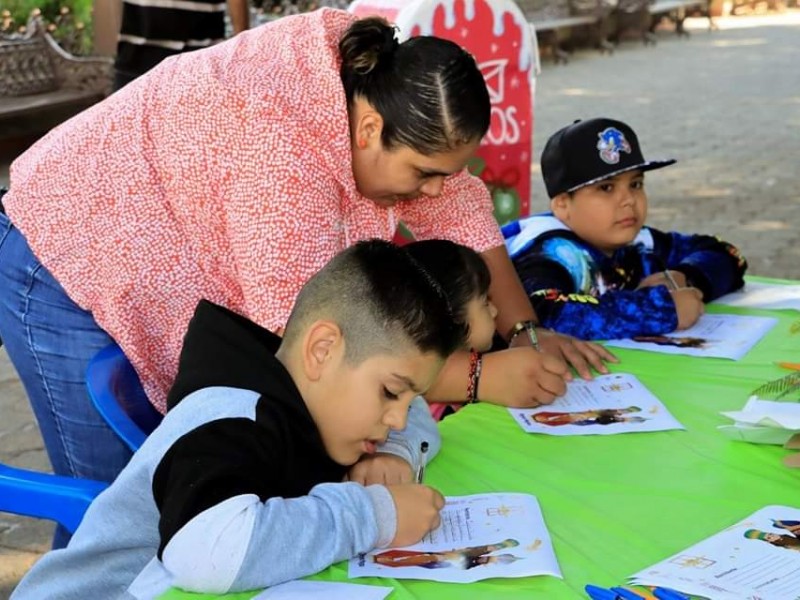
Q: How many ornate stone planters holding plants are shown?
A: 0